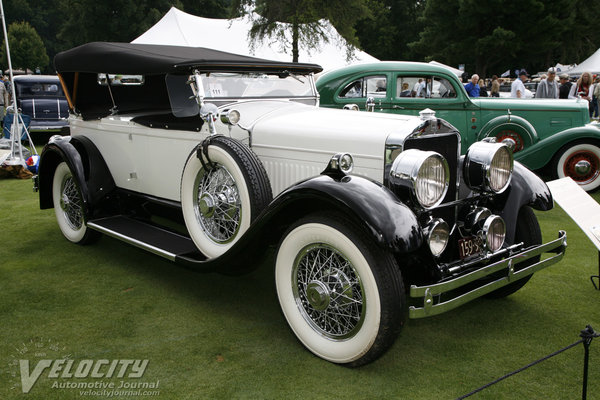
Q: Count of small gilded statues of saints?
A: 0